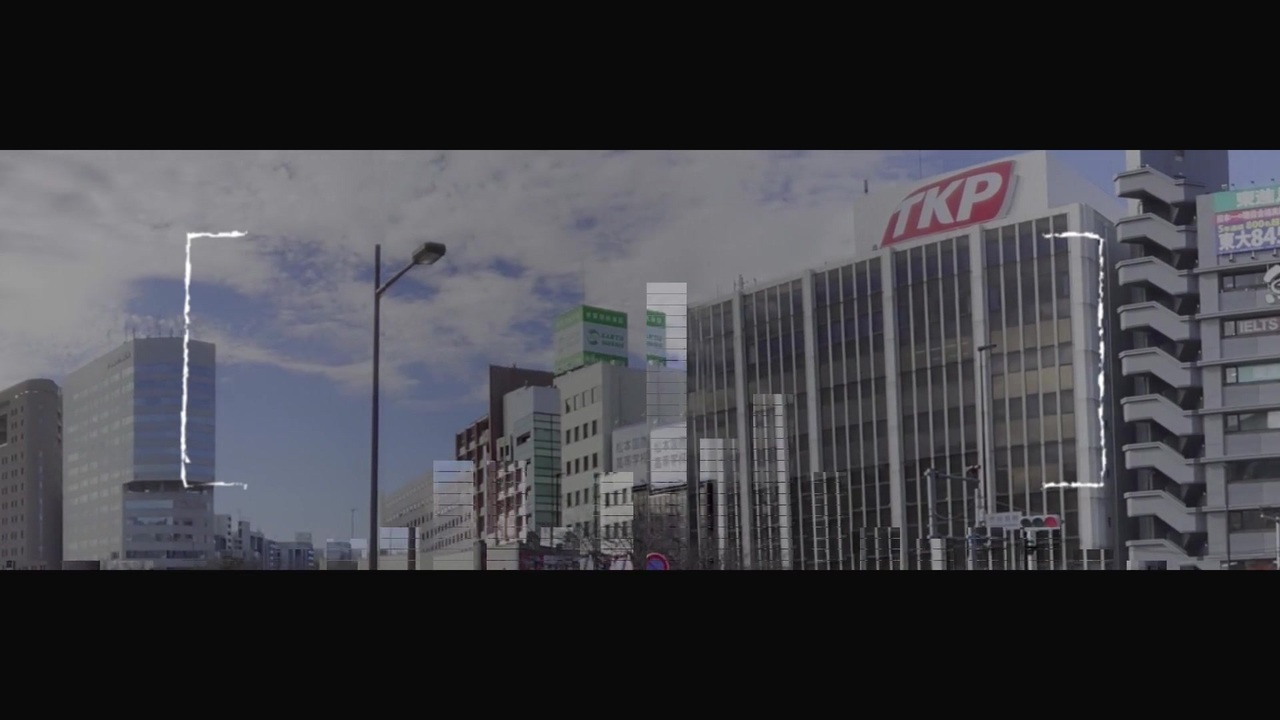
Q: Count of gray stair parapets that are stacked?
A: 9